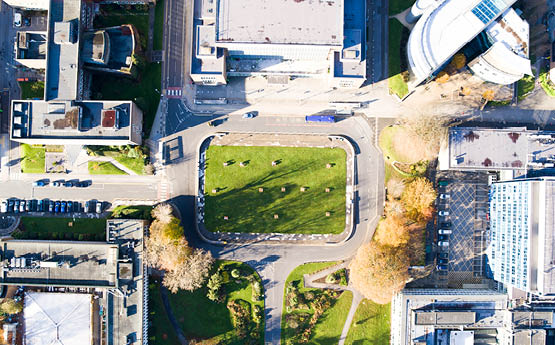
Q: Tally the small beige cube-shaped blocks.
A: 12